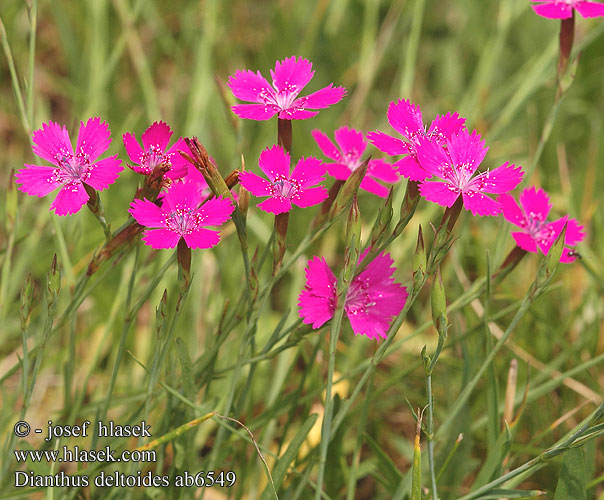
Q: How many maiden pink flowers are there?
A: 12